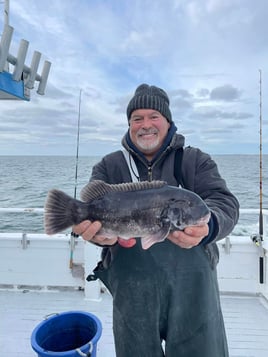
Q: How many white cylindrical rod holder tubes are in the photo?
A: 4